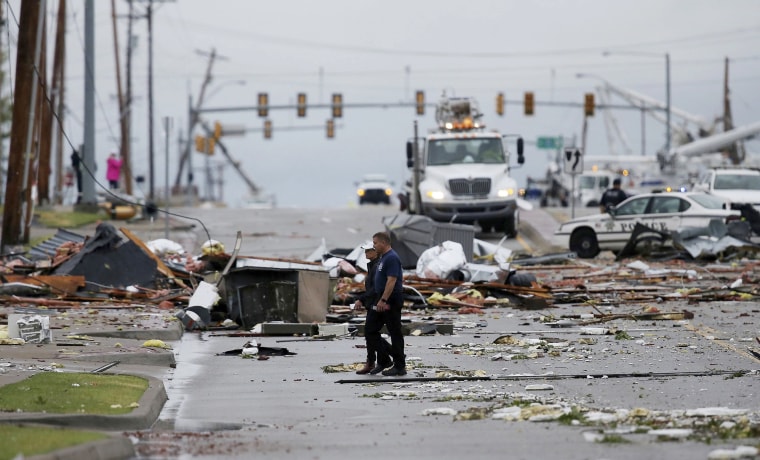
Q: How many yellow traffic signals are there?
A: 12